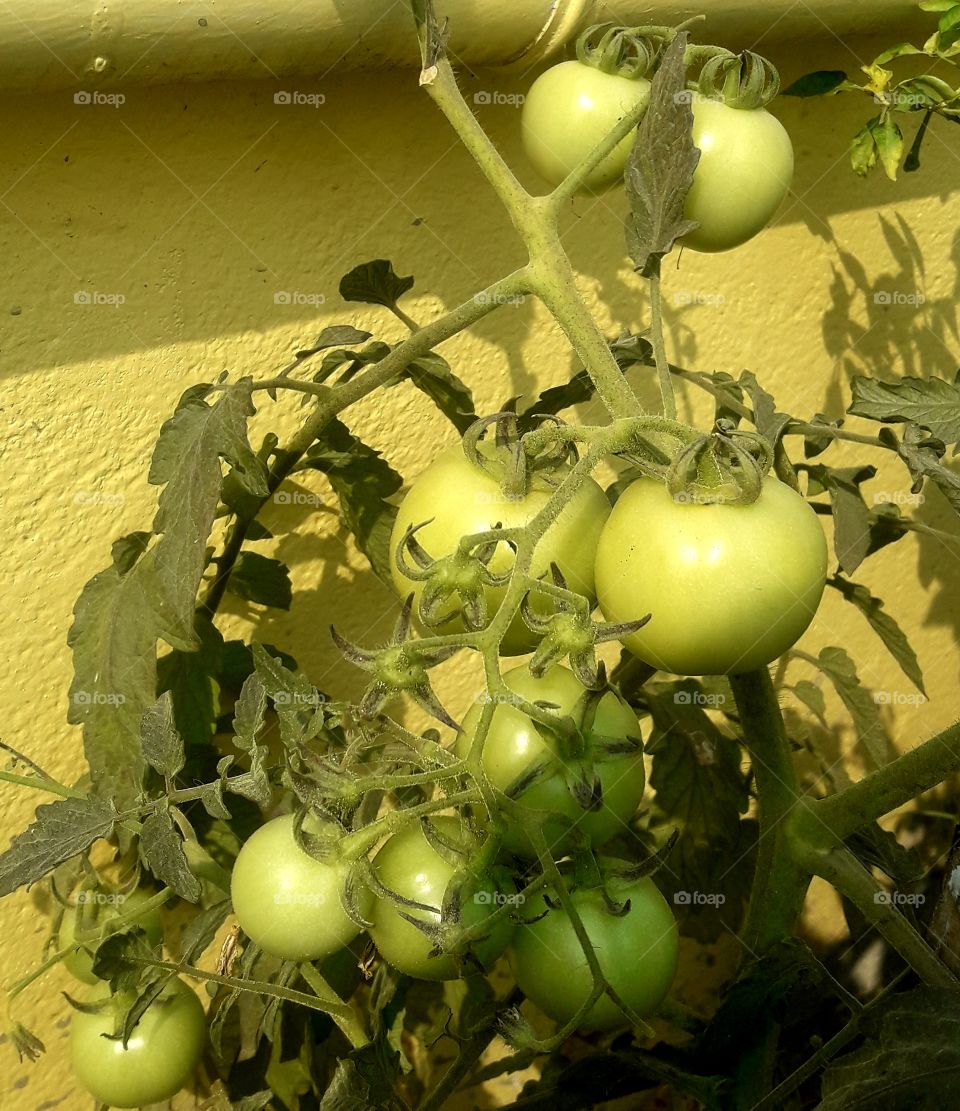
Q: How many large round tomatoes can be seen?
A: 10